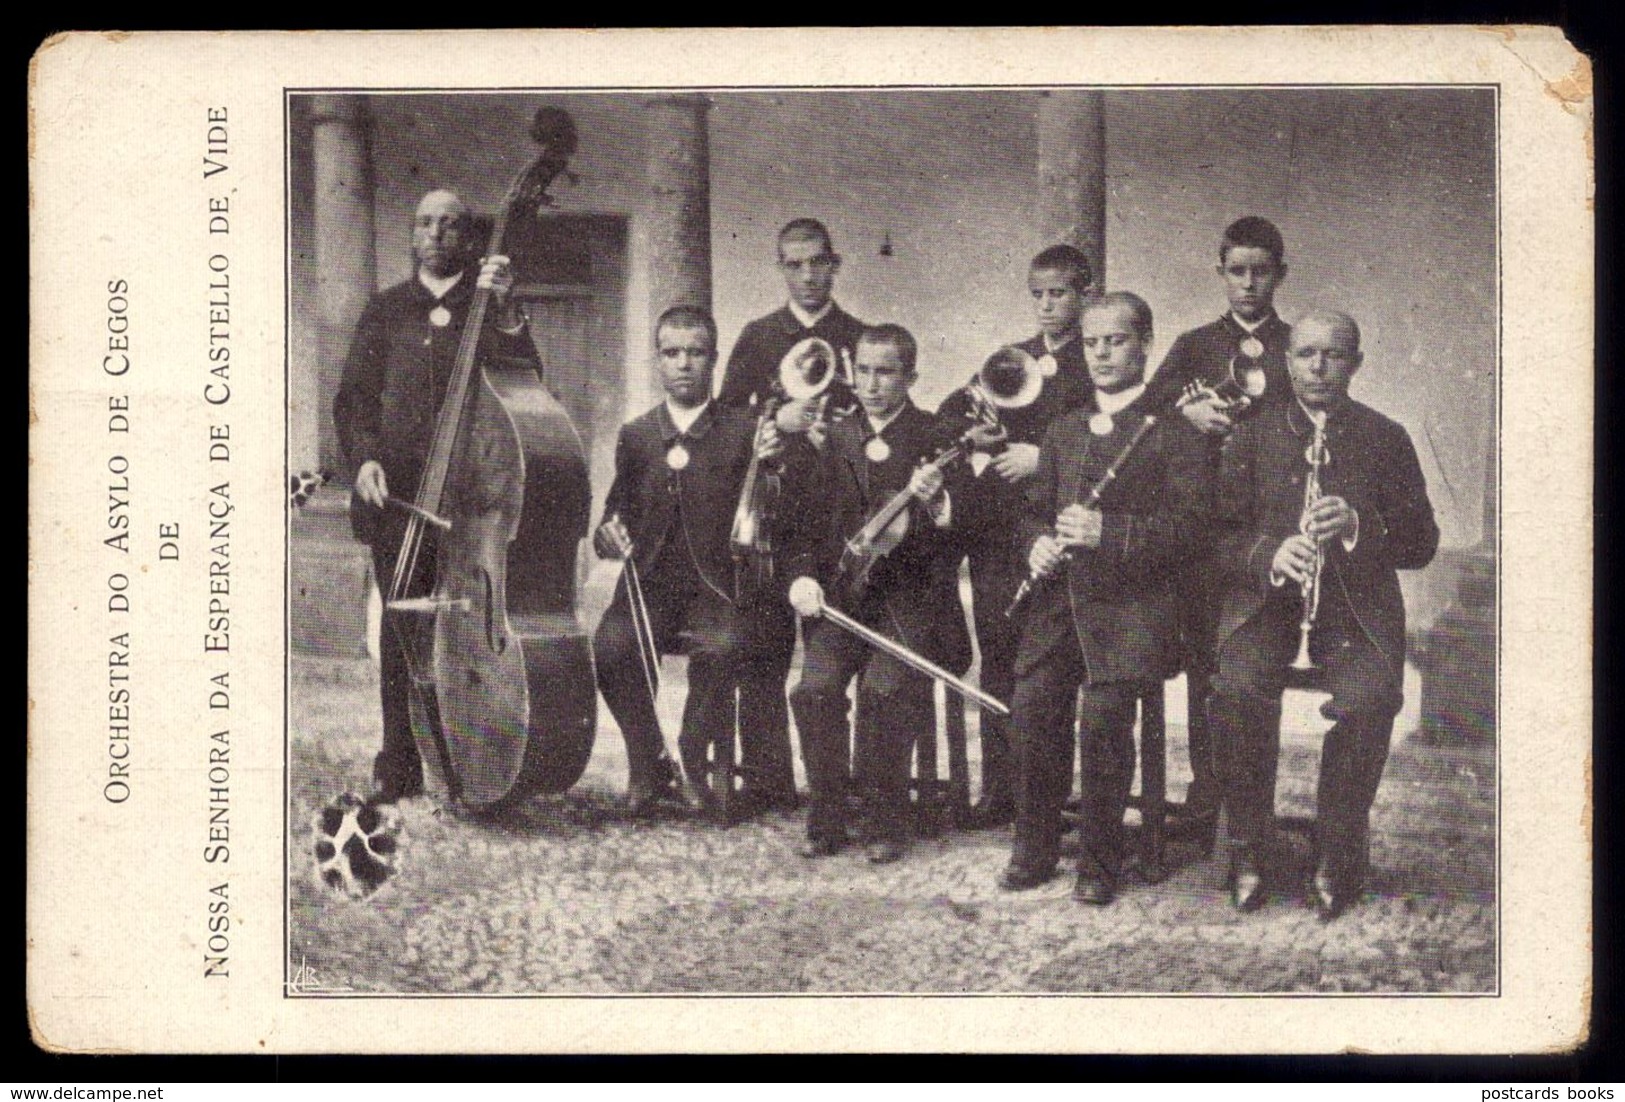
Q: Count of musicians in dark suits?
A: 8